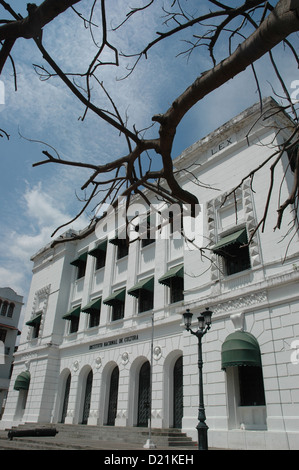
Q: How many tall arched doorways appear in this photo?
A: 5